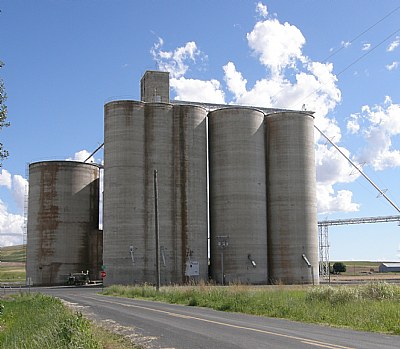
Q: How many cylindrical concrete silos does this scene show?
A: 6